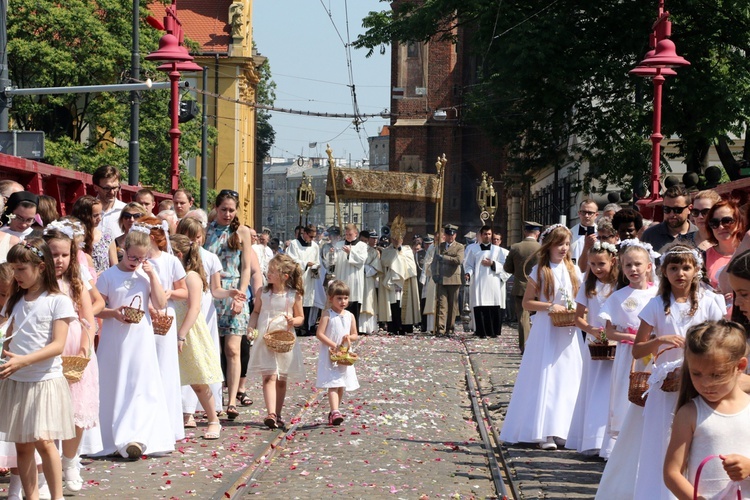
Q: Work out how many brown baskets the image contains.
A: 9